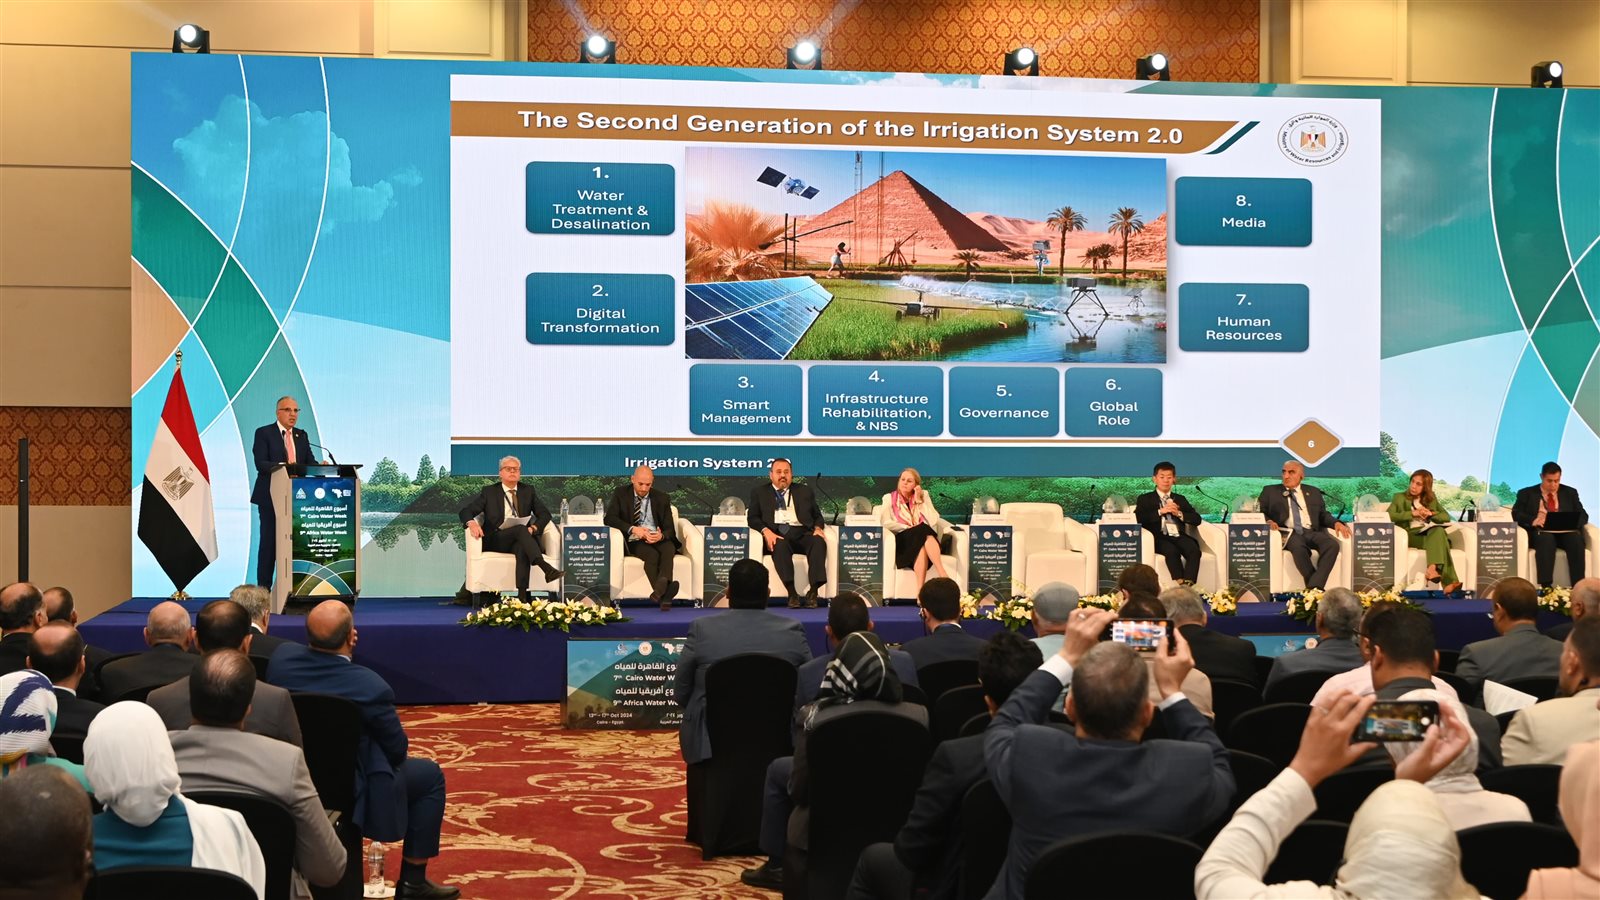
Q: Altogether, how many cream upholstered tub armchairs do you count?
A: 9